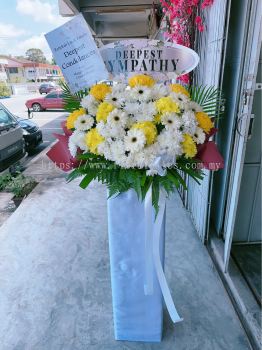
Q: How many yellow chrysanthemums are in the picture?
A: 10